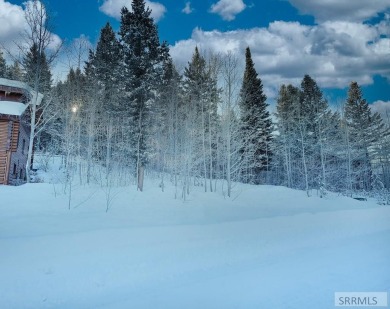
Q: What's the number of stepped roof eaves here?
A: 2